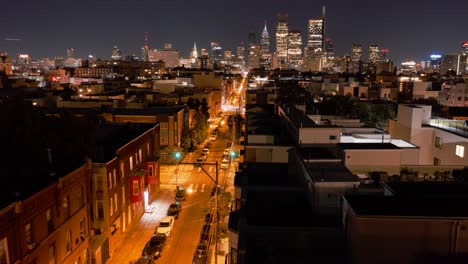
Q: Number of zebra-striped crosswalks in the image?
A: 2